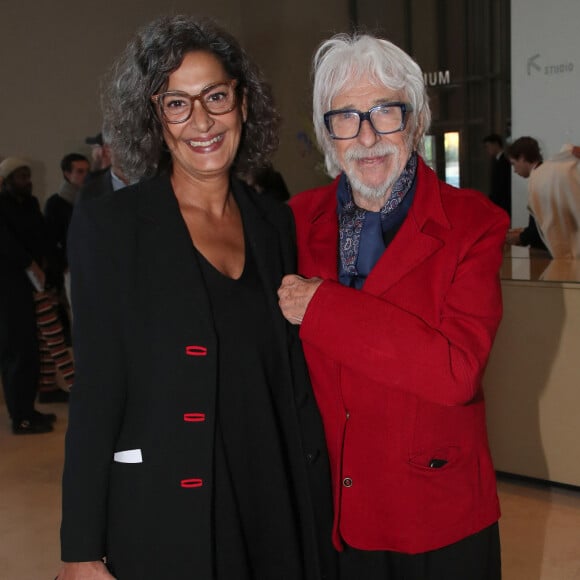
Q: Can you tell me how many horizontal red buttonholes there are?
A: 3